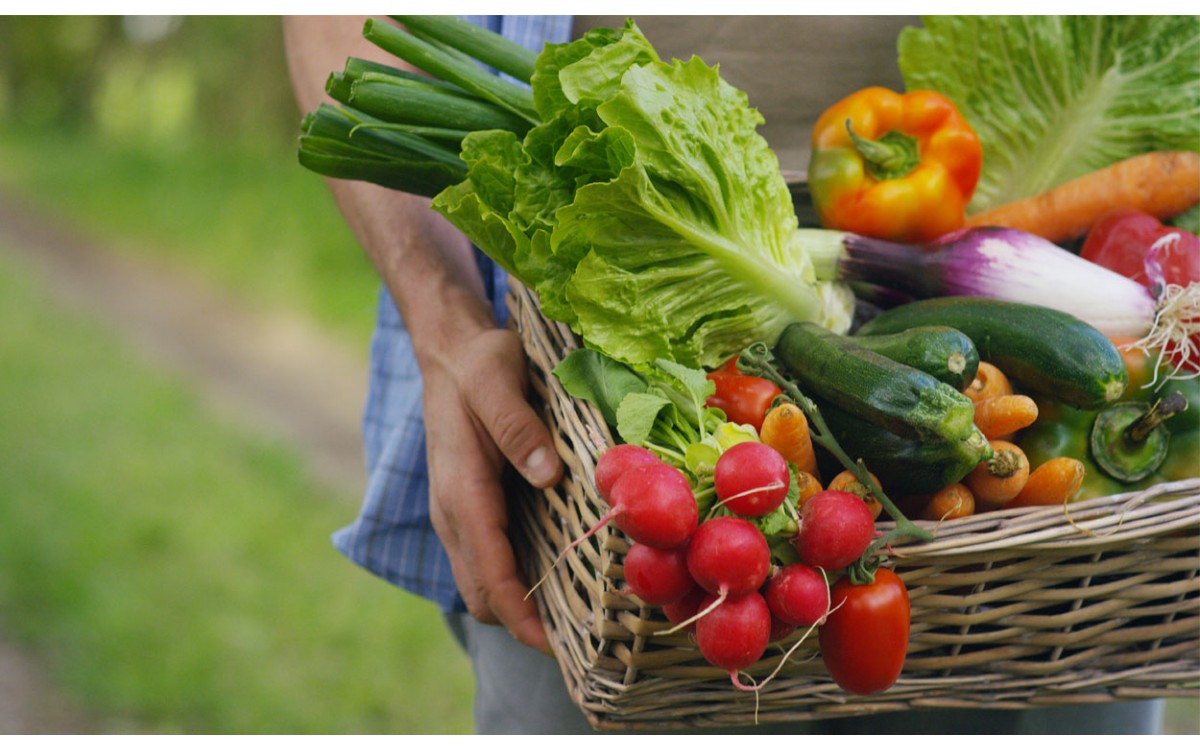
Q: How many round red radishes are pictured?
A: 10